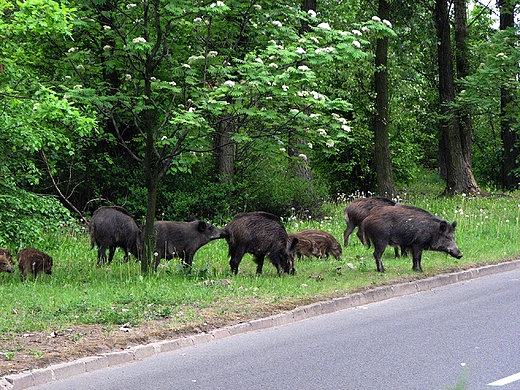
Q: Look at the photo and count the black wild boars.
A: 5